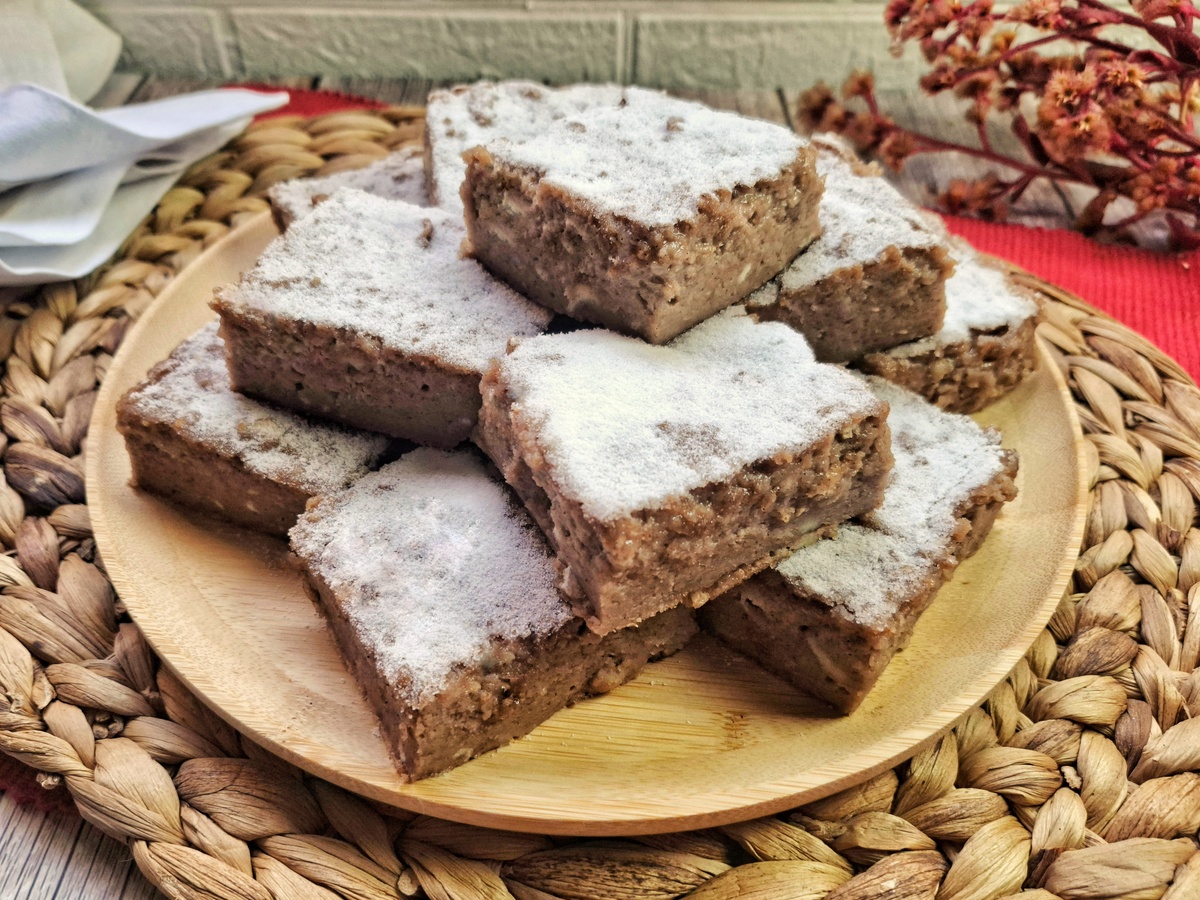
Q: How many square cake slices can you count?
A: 10